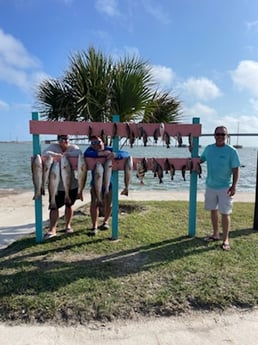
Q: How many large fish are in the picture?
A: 8